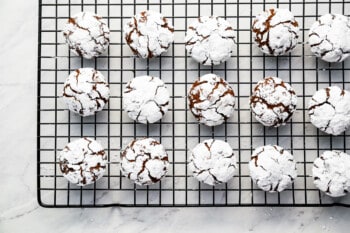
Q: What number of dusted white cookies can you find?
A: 15